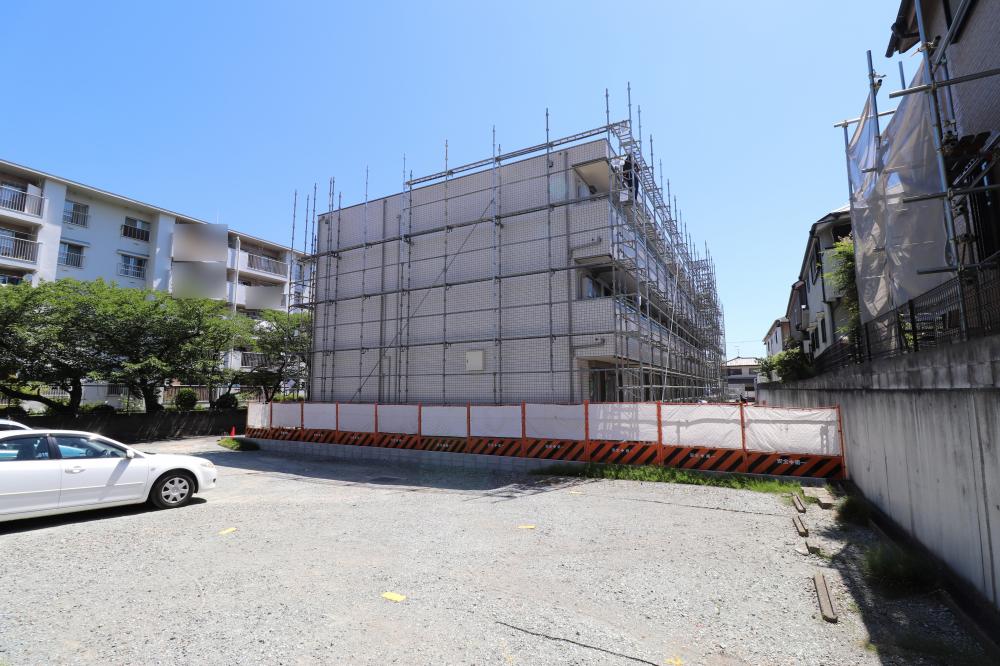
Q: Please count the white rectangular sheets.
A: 11